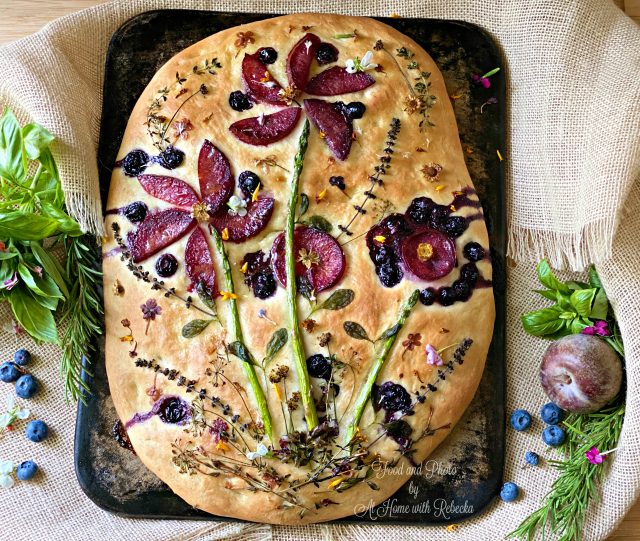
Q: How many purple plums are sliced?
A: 12